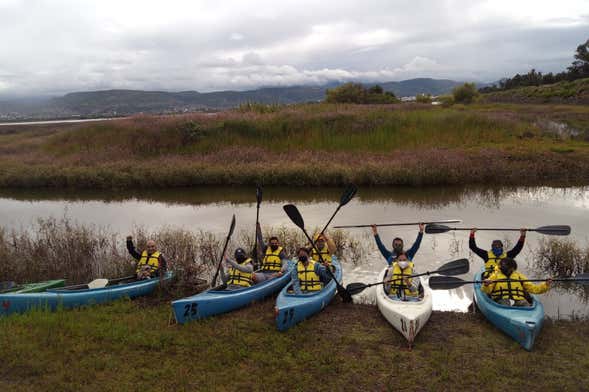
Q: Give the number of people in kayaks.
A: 9